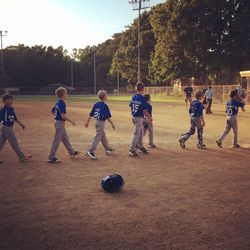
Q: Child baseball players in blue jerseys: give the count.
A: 7